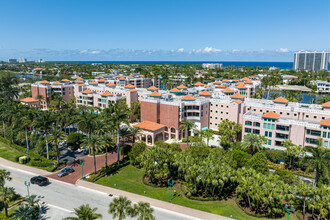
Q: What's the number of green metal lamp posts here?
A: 5